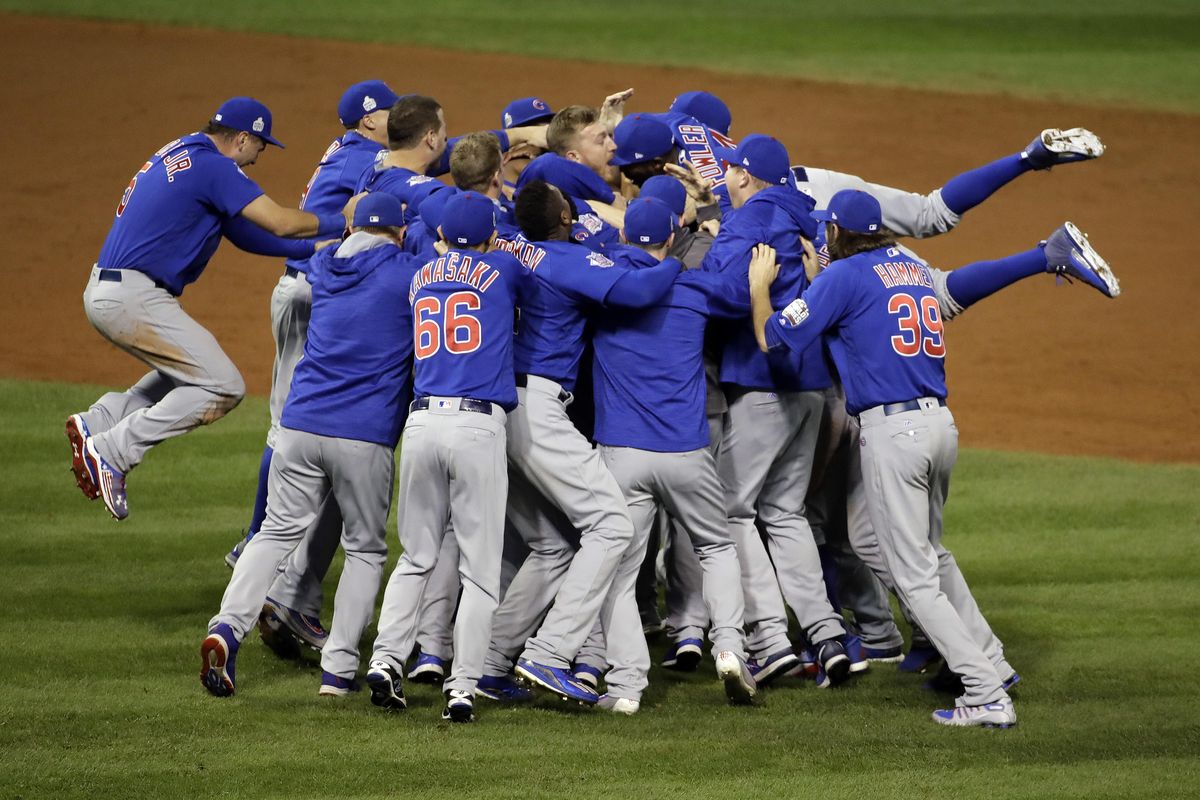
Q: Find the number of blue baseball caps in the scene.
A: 11